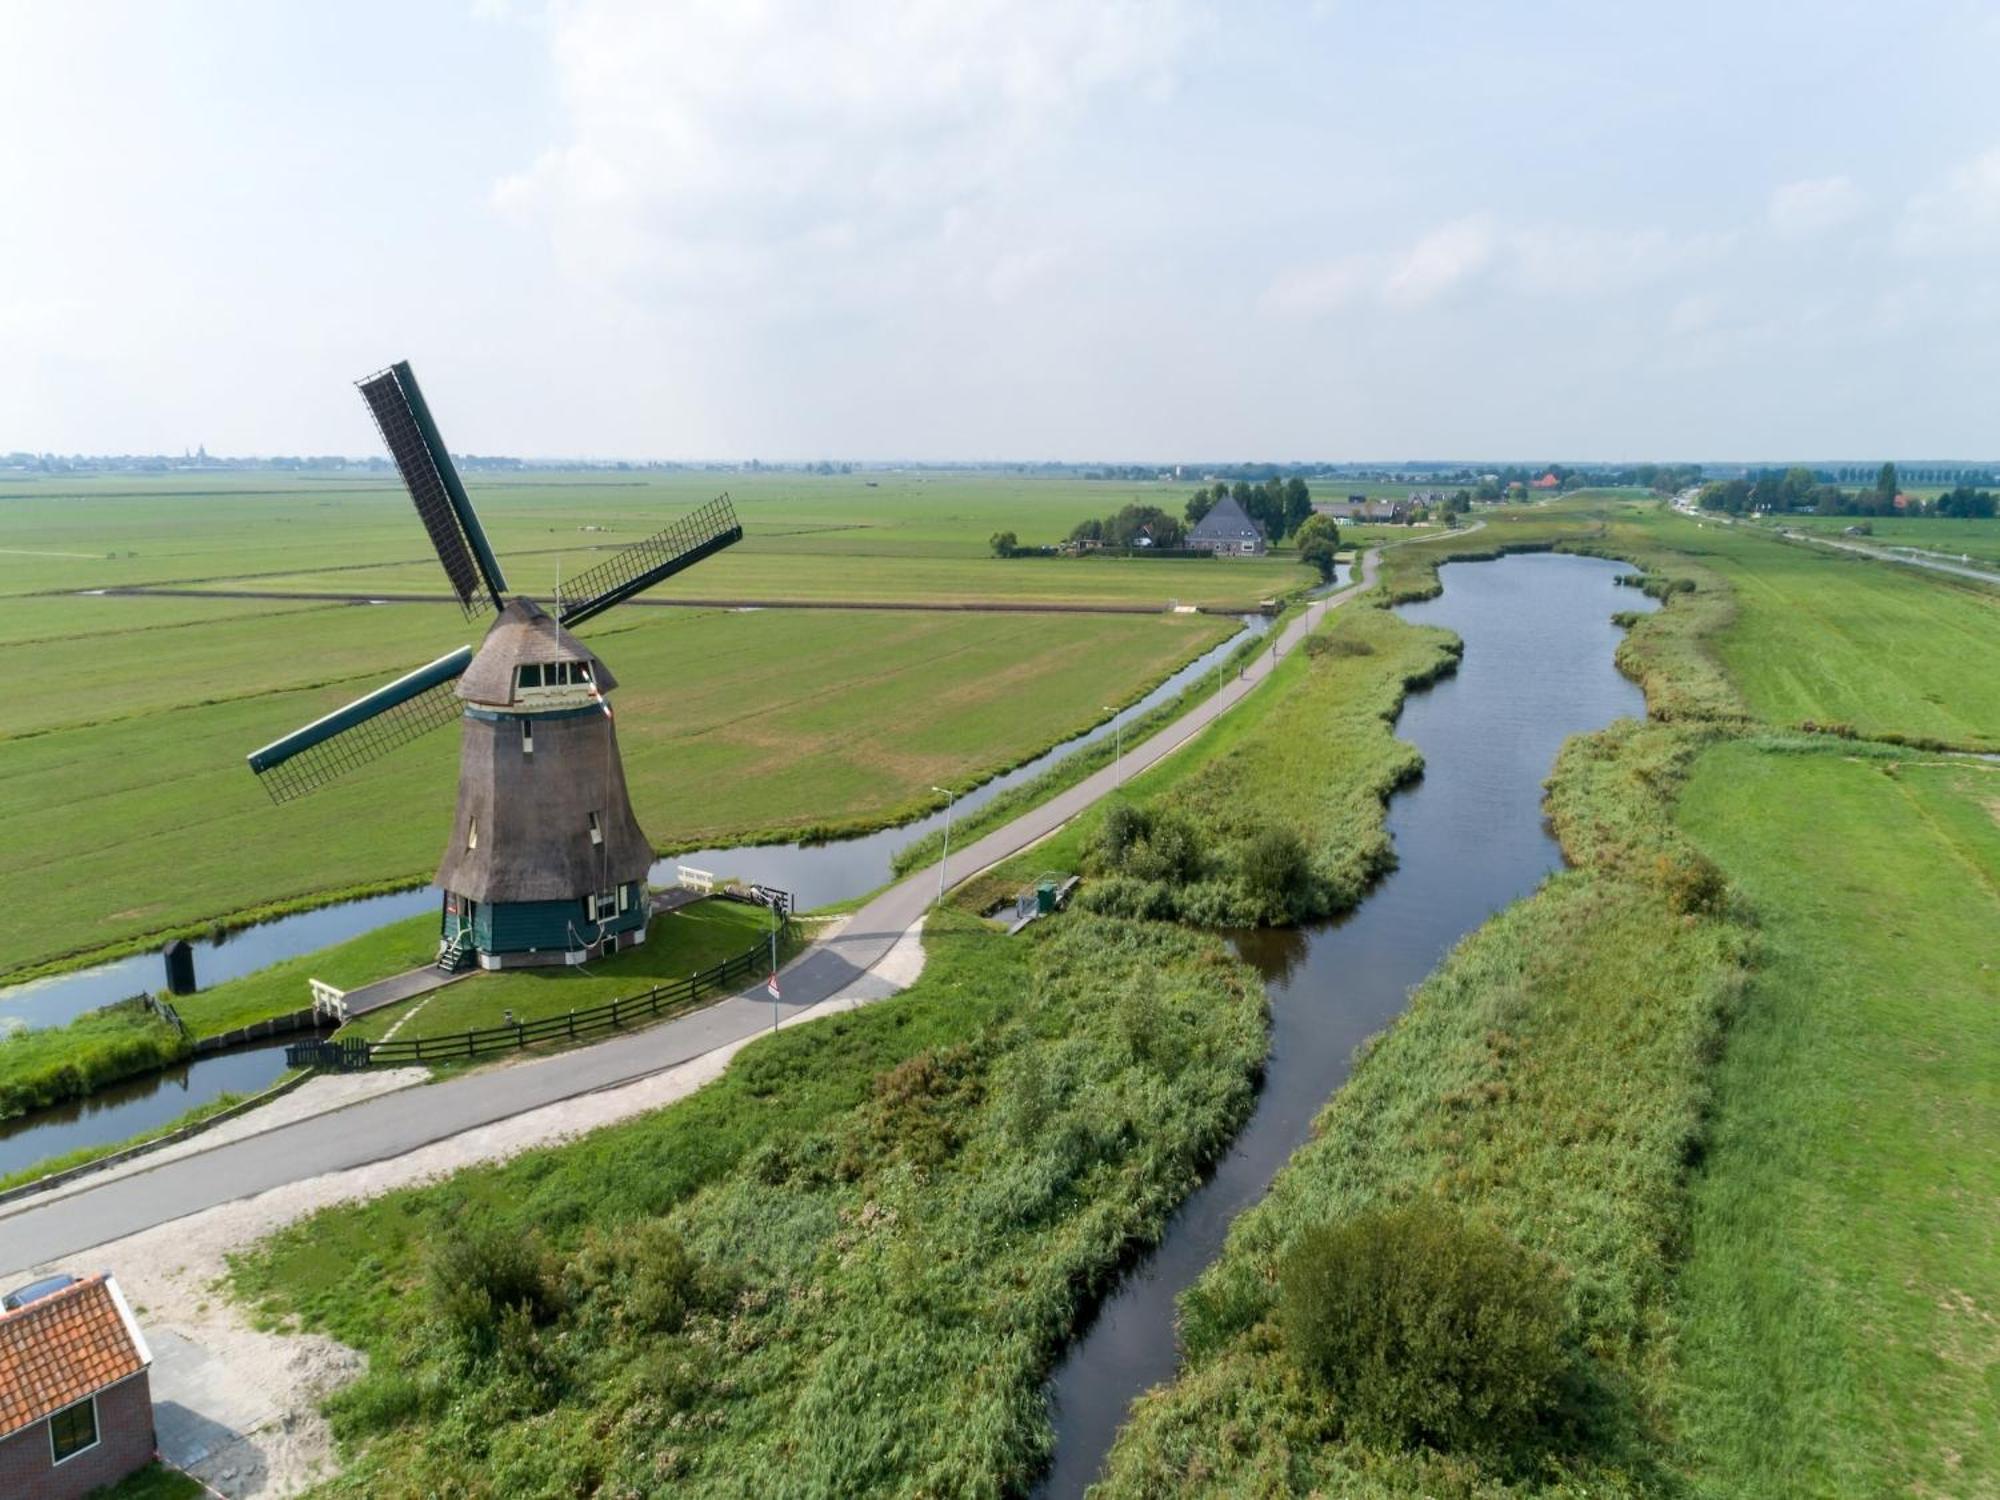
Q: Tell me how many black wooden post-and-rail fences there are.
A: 1